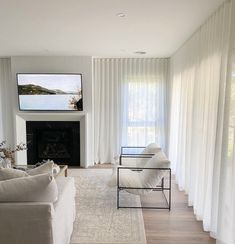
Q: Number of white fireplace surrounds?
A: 1